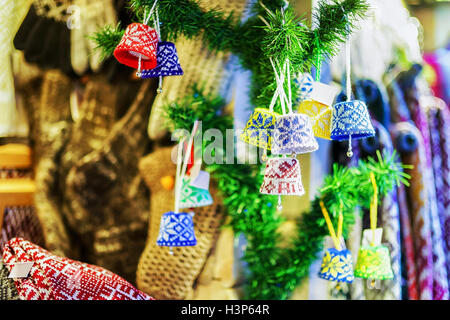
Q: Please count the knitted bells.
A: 11